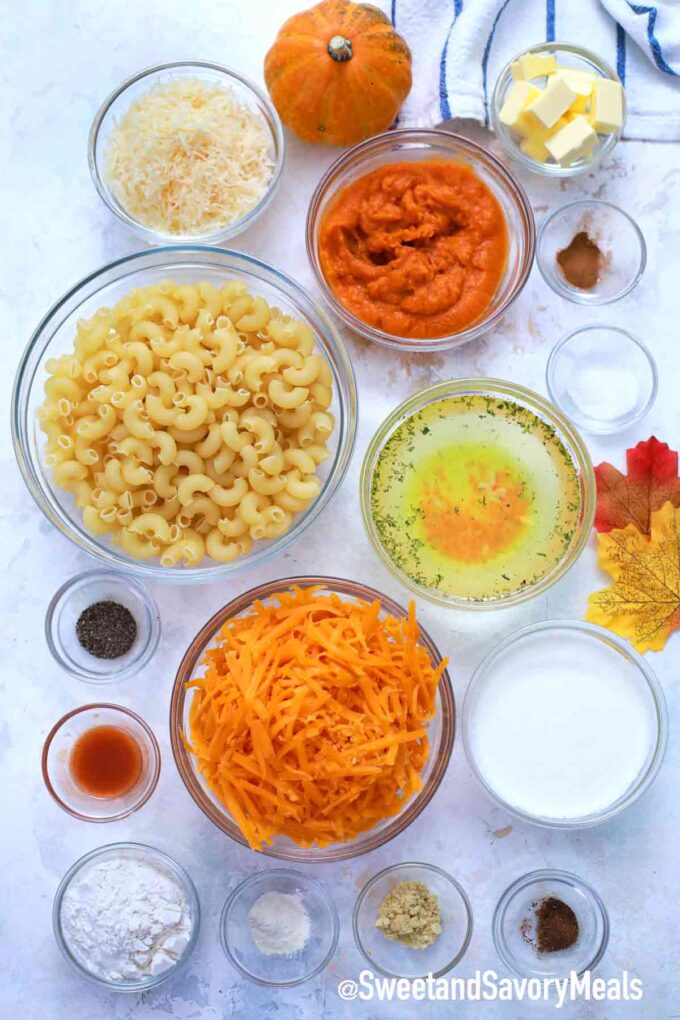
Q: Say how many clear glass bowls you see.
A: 15